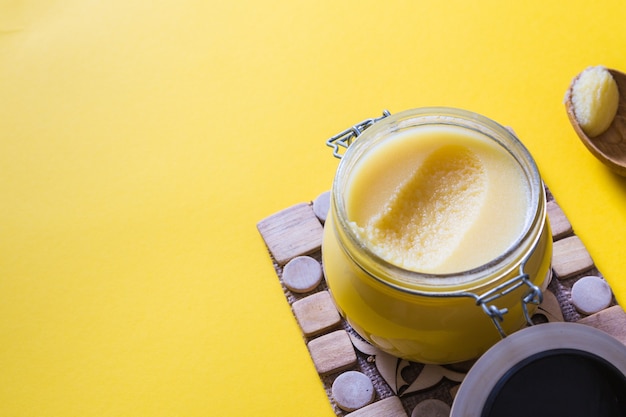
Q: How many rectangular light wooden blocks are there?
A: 7